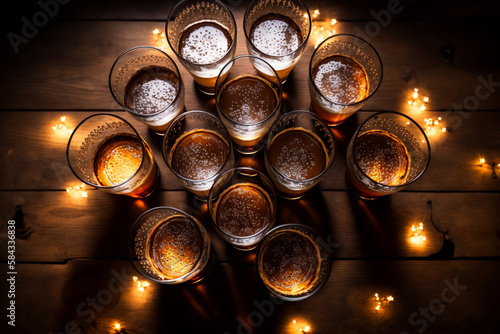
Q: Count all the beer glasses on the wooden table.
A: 12